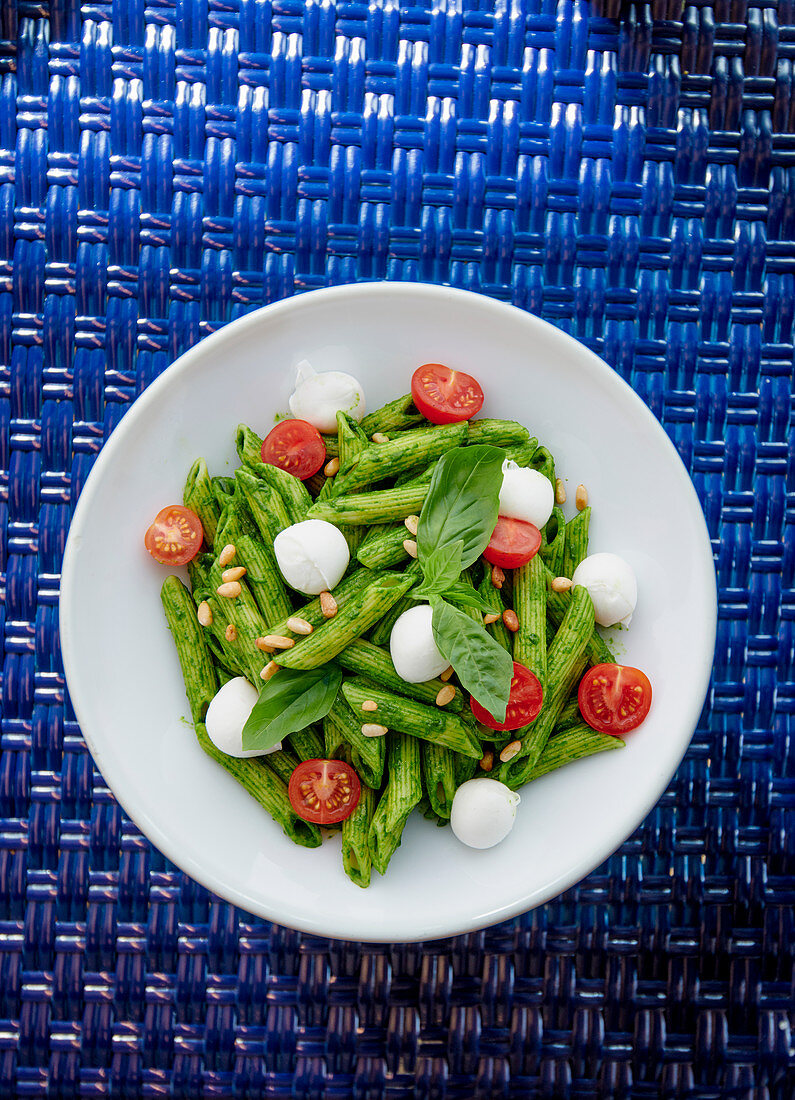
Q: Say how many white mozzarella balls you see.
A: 7